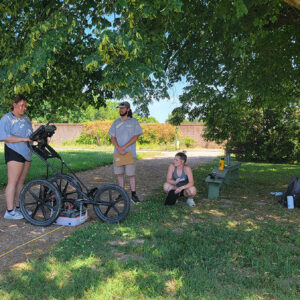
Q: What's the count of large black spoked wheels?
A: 3